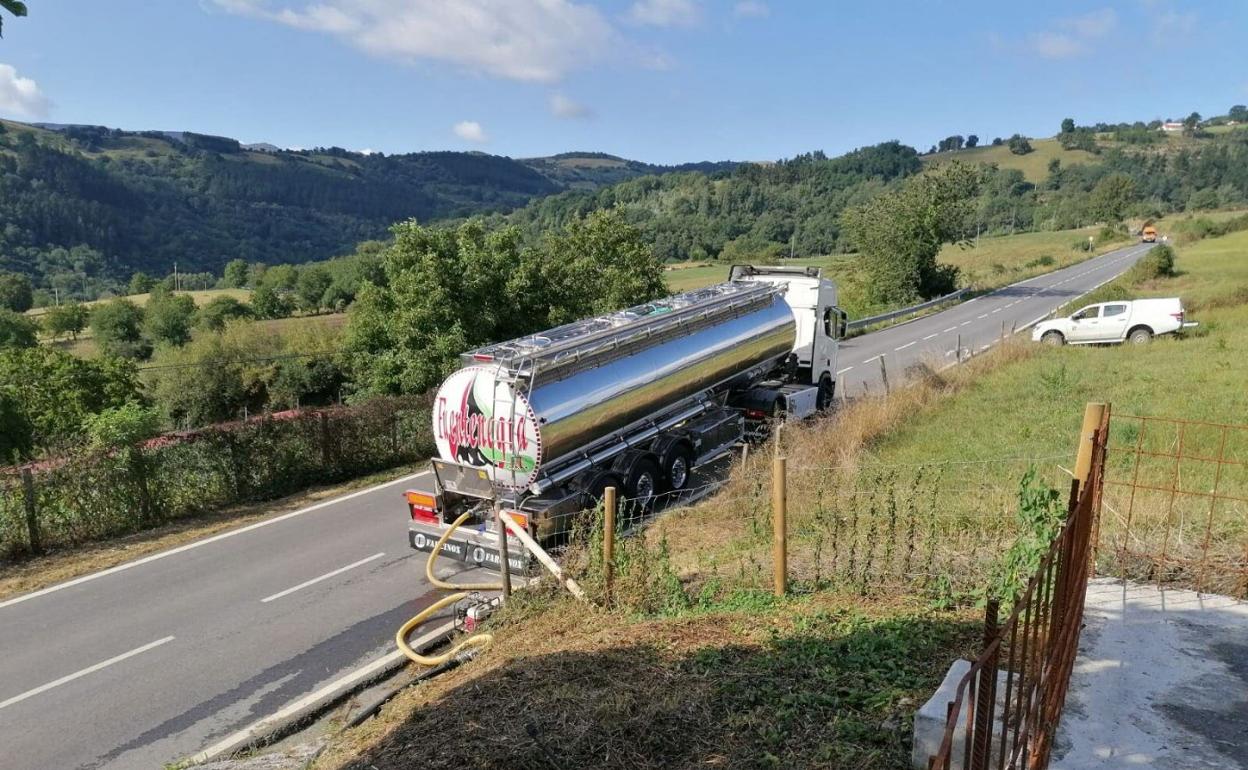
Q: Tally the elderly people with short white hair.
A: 0